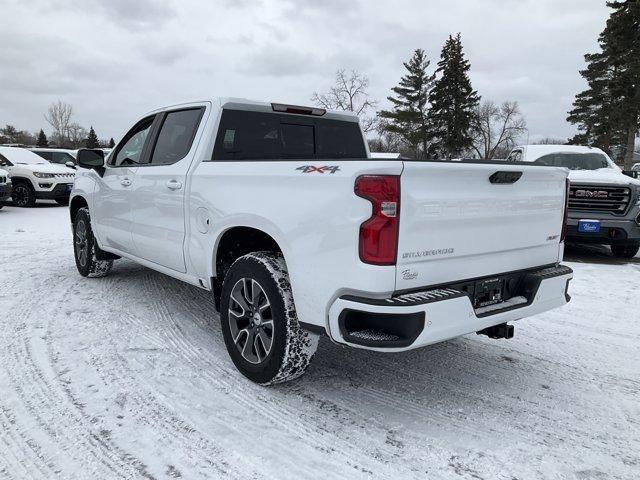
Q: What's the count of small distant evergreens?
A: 3